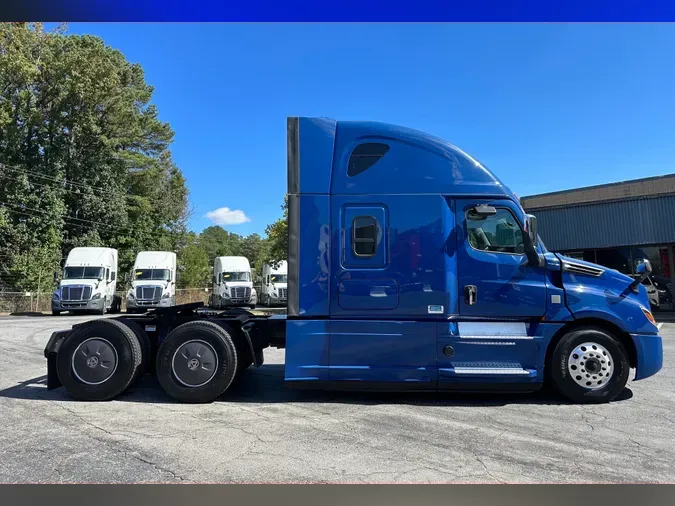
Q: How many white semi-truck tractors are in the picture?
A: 4